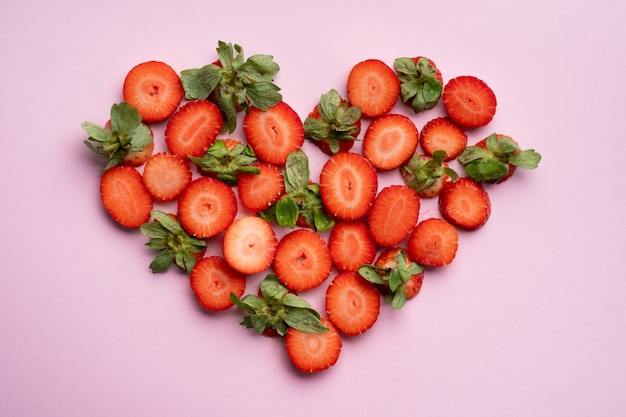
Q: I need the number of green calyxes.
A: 11